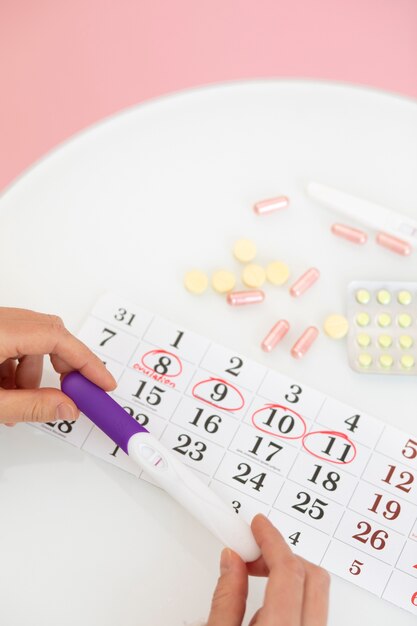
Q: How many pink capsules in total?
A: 7